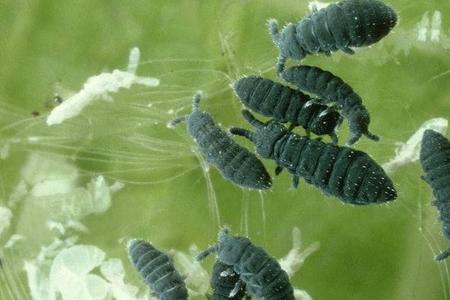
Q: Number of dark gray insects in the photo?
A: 9